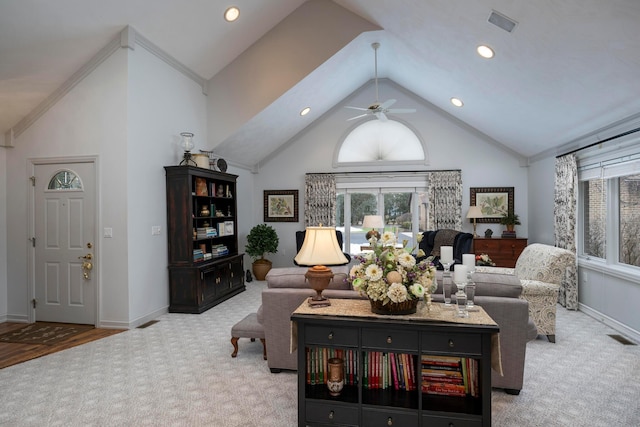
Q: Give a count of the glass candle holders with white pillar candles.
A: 3